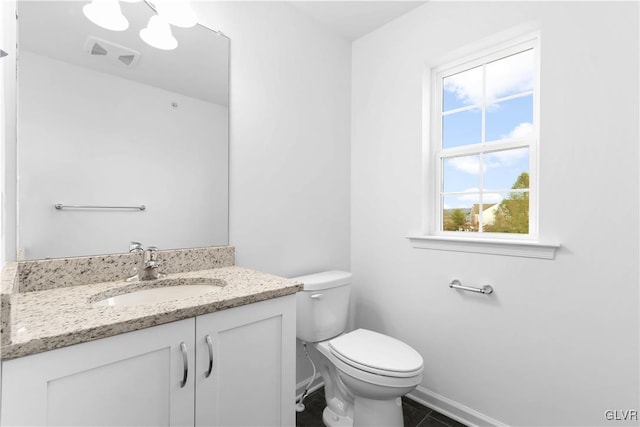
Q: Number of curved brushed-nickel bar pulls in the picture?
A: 2